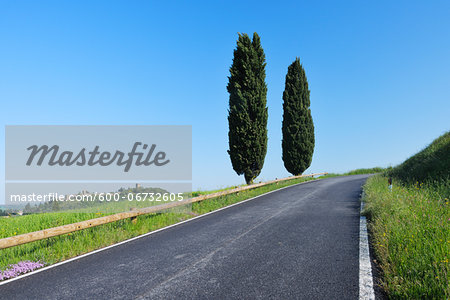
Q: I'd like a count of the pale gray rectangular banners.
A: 2